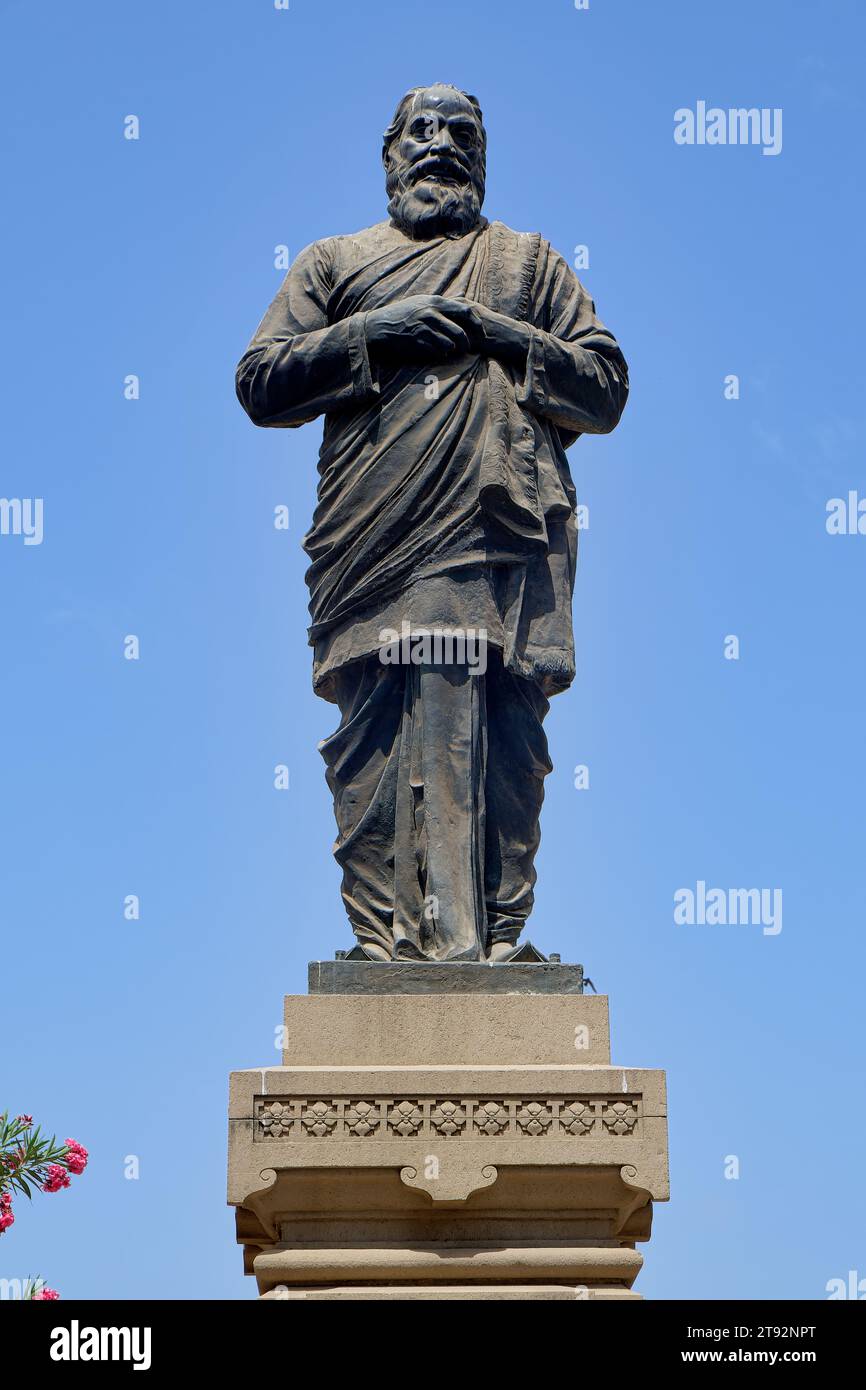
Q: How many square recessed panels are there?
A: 9